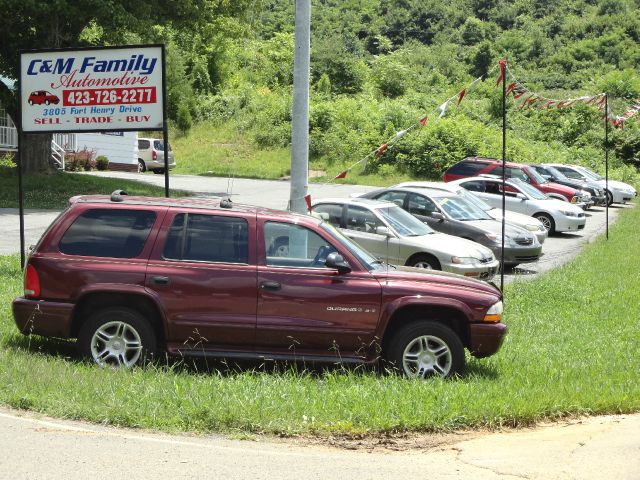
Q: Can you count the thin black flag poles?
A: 2